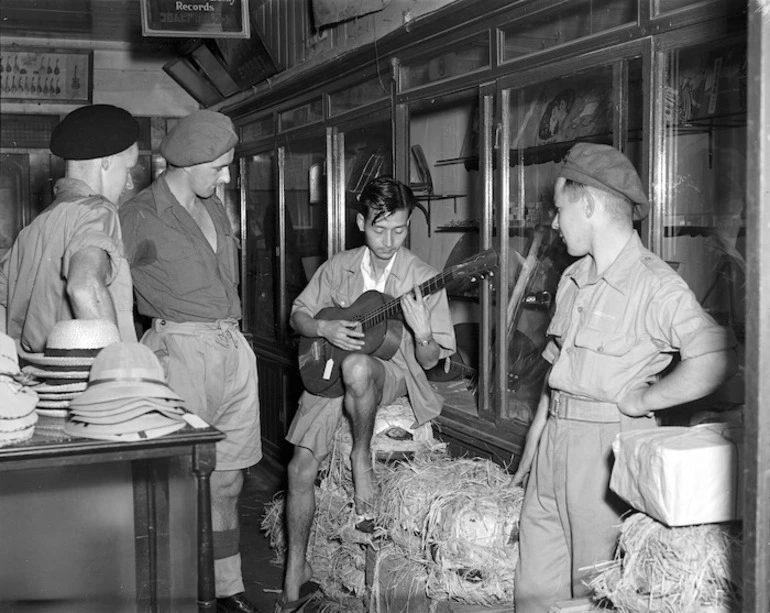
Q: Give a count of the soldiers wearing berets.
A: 3